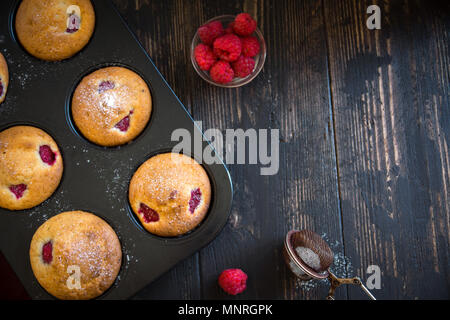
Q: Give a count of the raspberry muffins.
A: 6